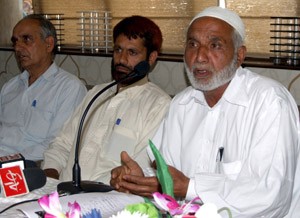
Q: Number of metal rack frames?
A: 3